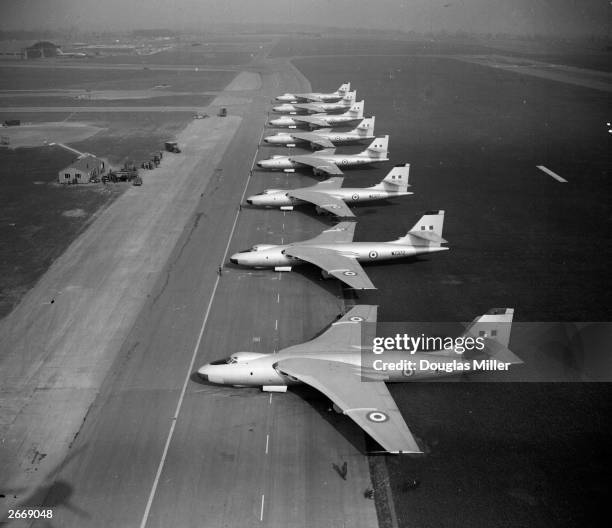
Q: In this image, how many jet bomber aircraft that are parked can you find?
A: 8